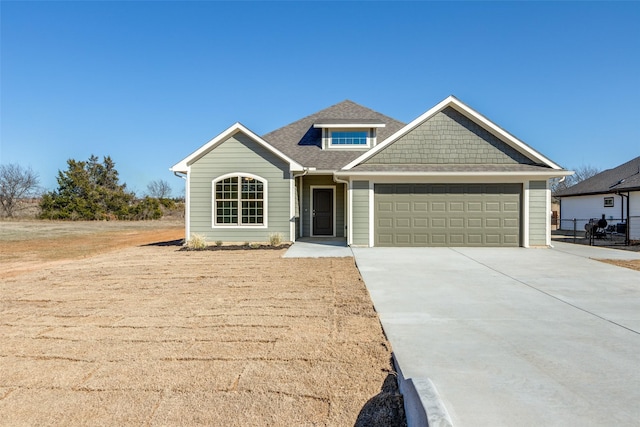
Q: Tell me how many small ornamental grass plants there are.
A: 2